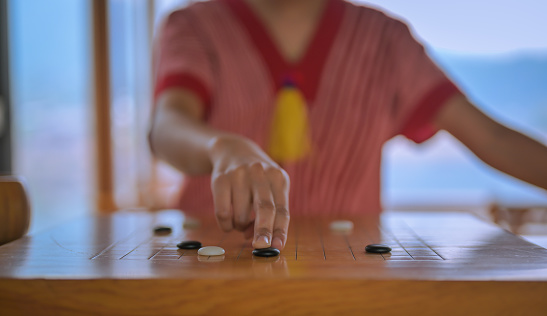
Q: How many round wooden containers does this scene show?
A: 1